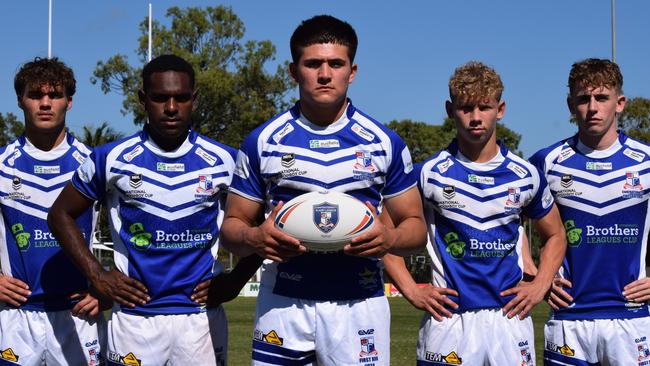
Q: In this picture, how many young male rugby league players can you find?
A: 5